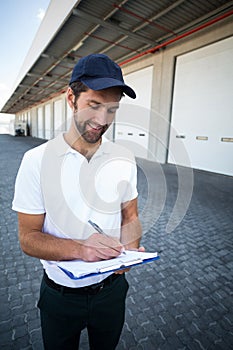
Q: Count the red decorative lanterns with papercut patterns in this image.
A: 0